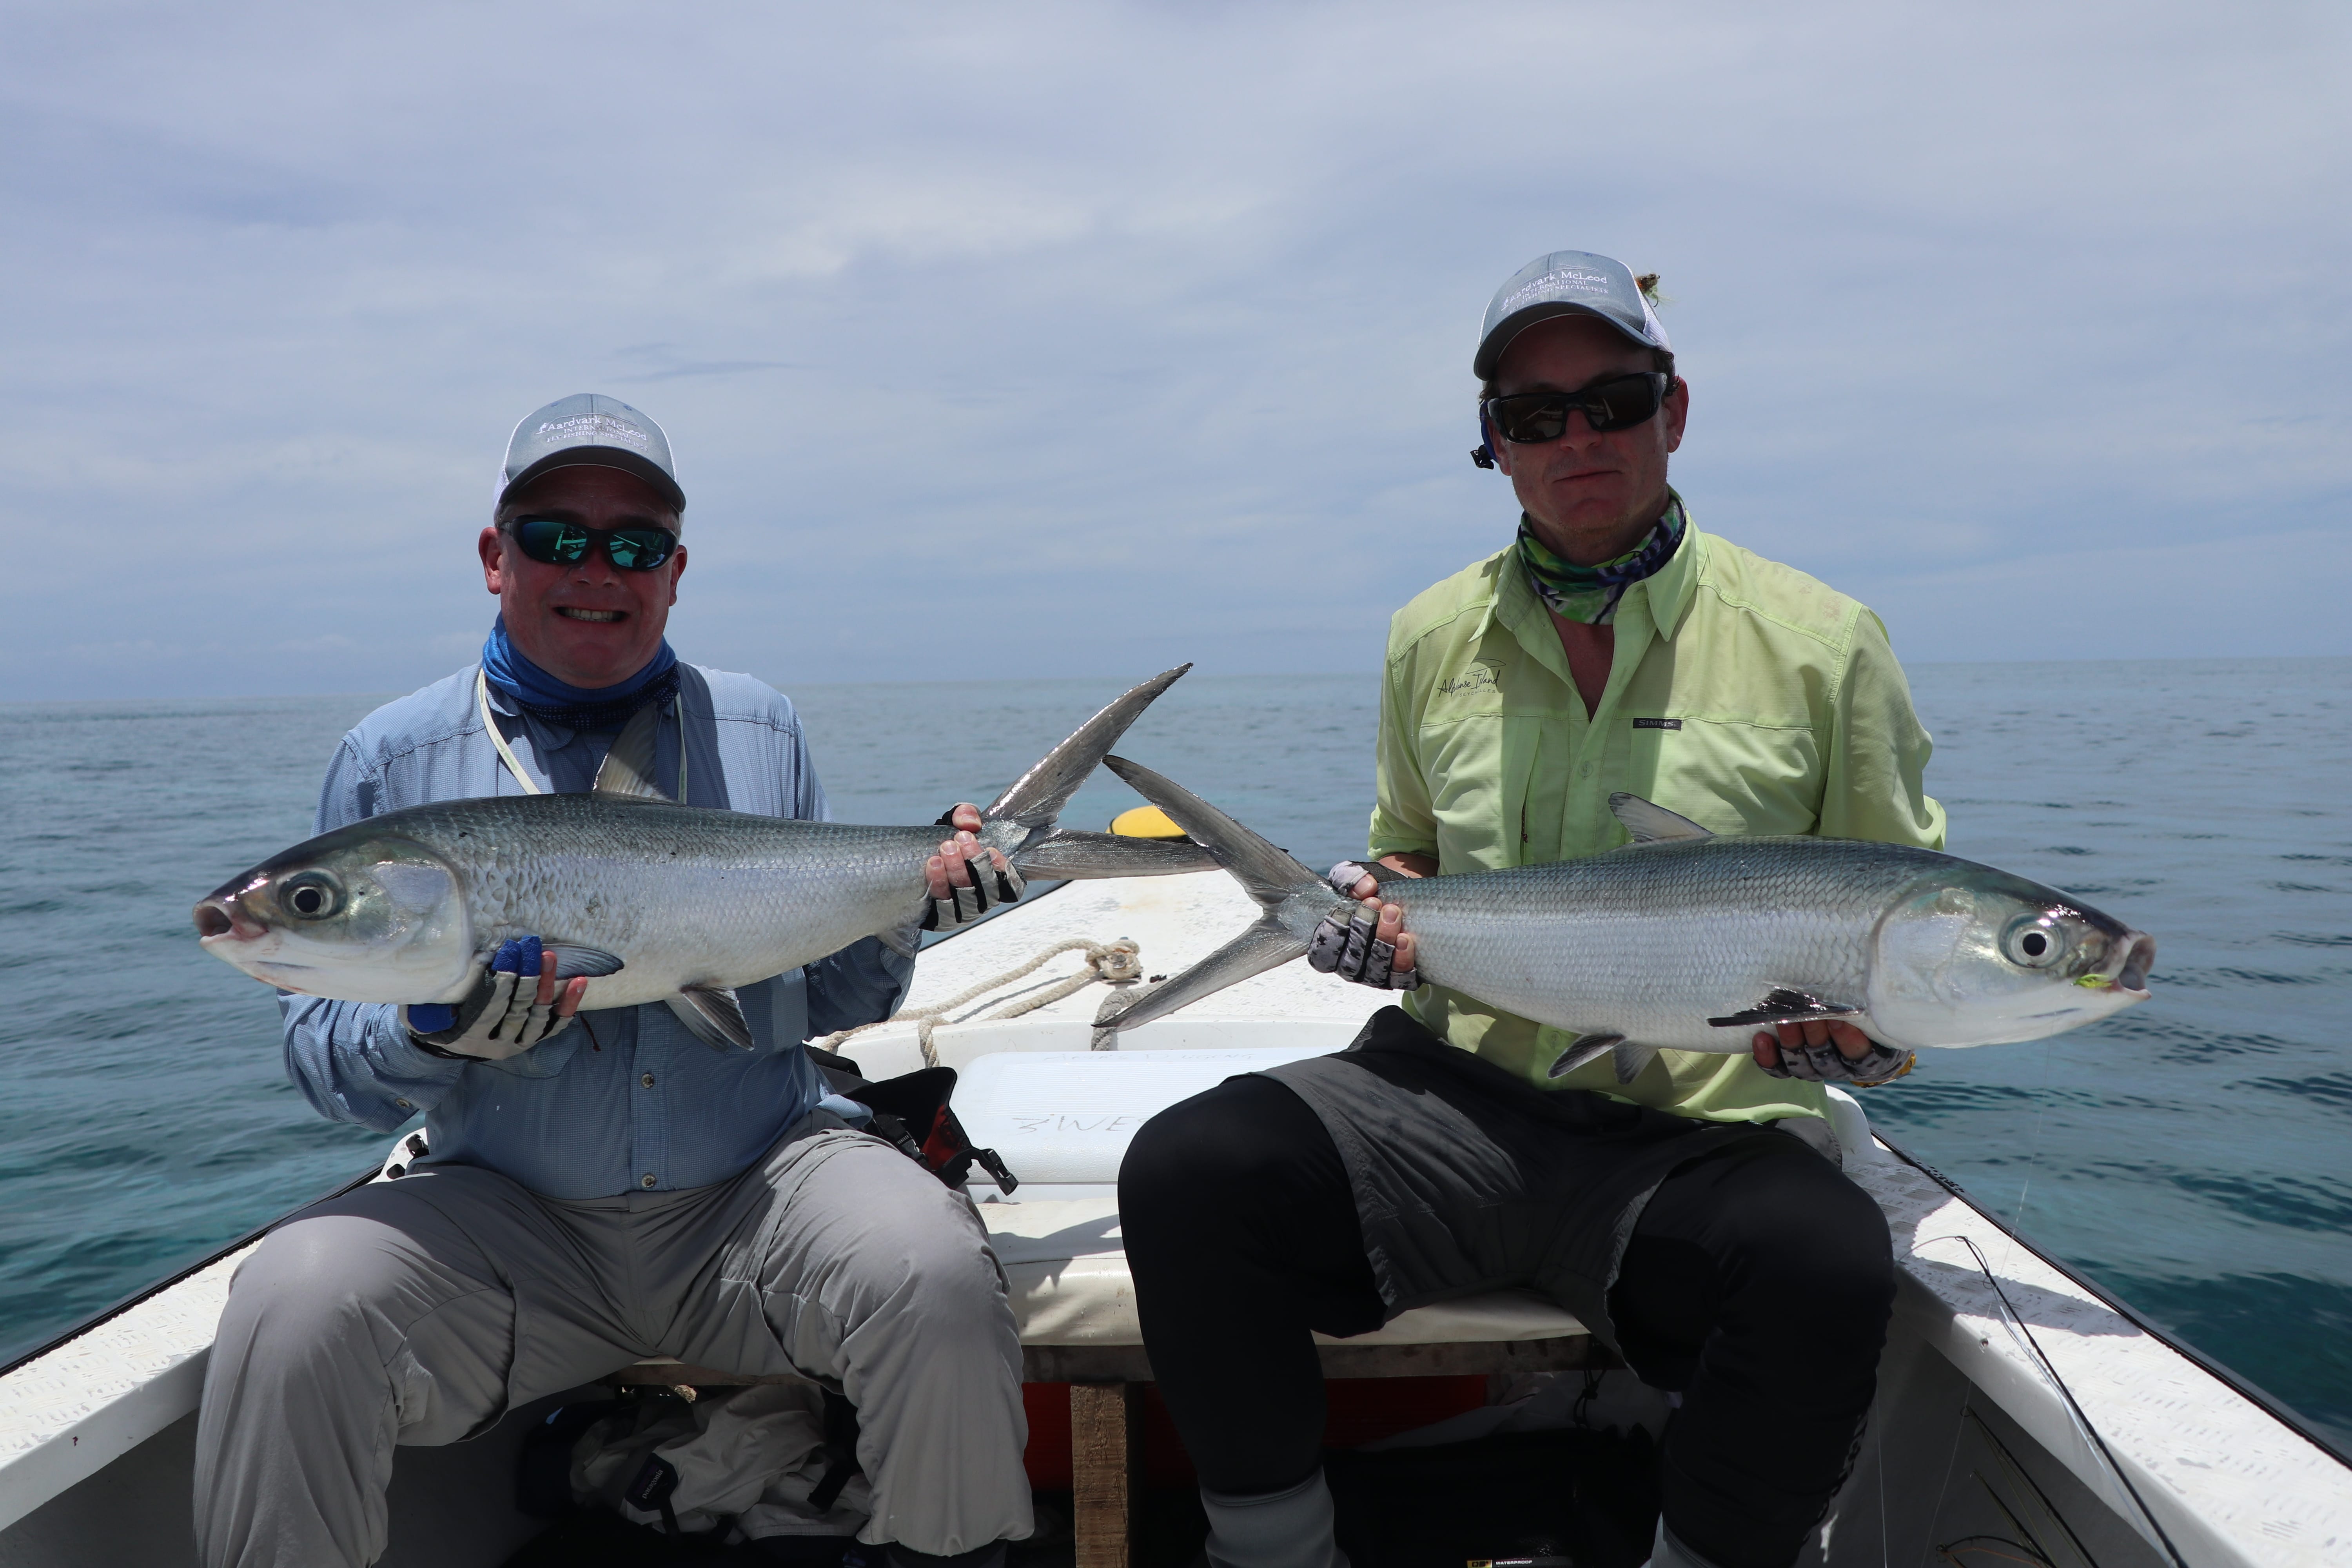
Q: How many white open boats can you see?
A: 1